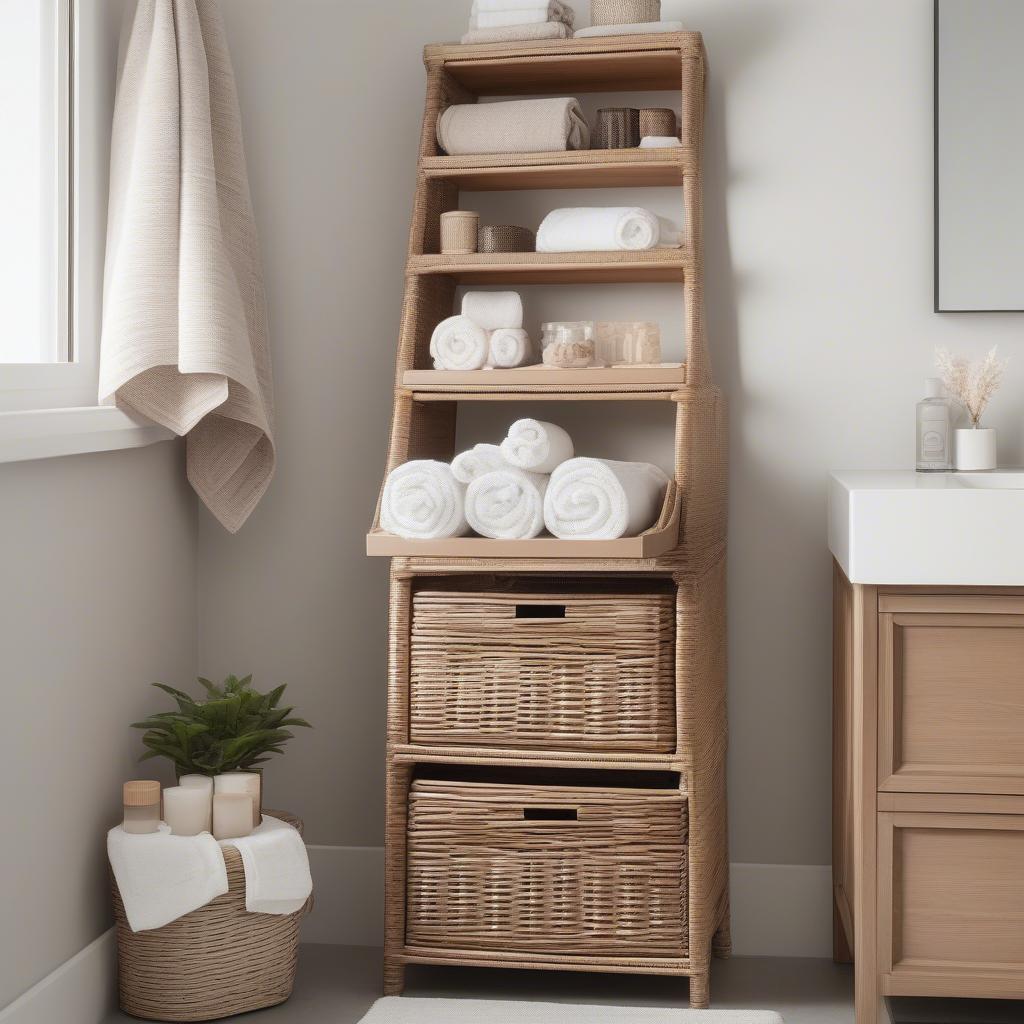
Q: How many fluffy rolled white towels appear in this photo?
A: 9